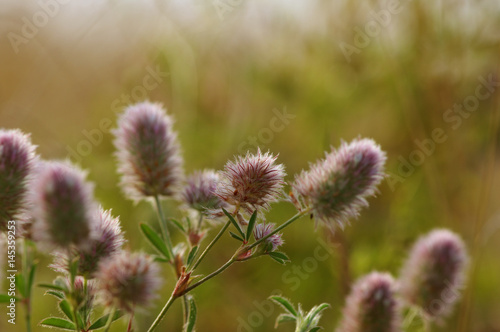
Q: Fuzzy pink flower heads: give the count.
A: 11